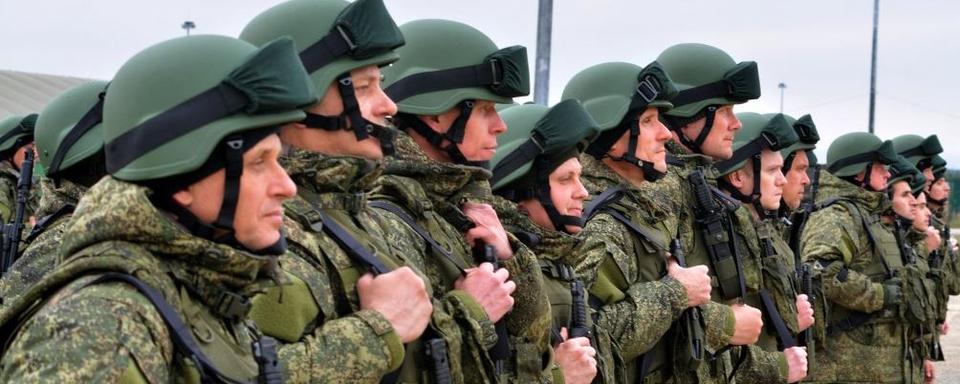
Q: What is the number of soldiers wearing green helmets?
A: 15